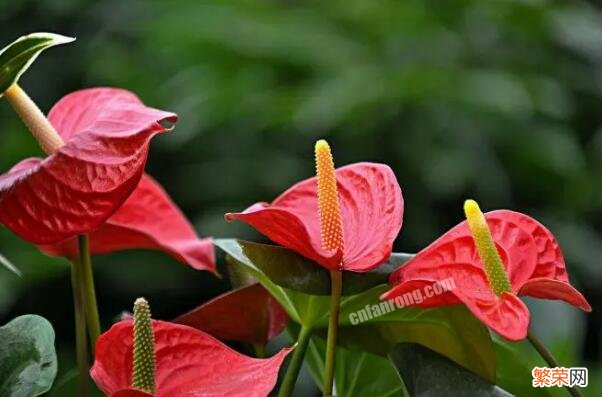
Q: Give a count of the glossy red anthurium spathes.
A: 6